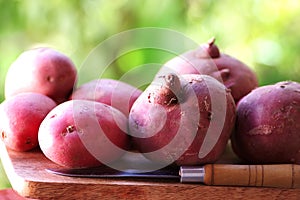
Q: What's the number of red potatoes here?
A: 7